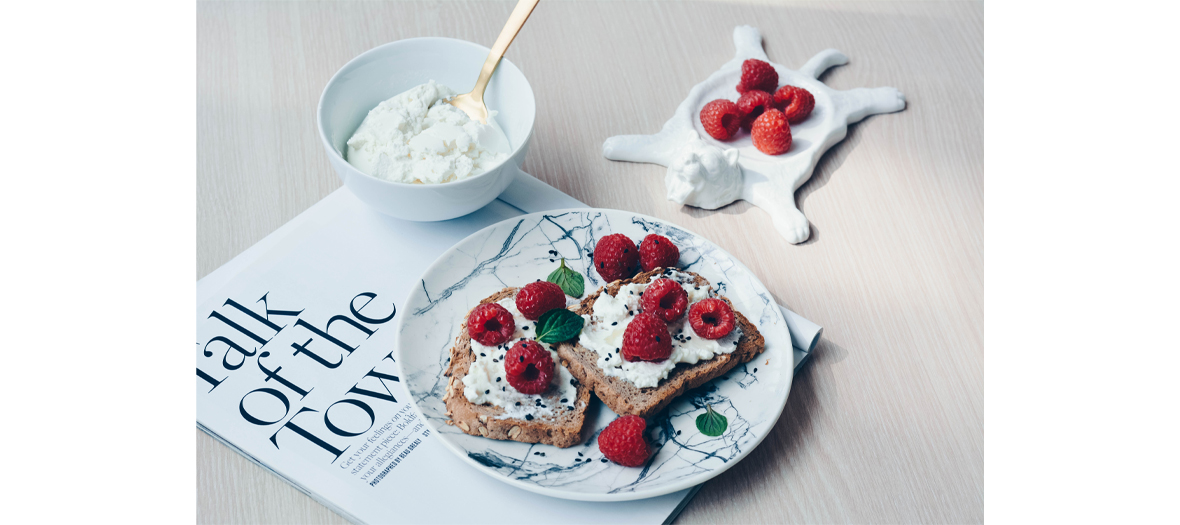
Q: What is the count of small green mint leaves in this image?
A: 3